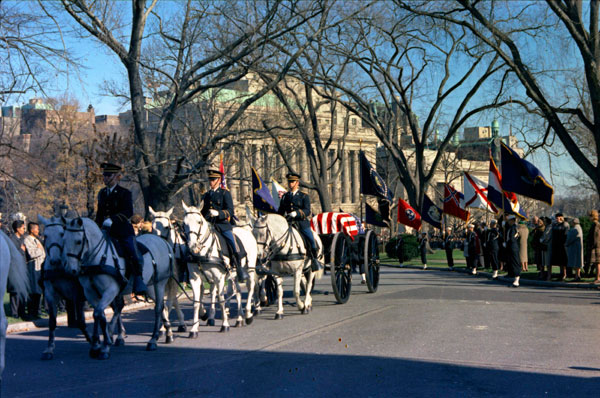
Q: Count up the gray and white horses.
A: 7